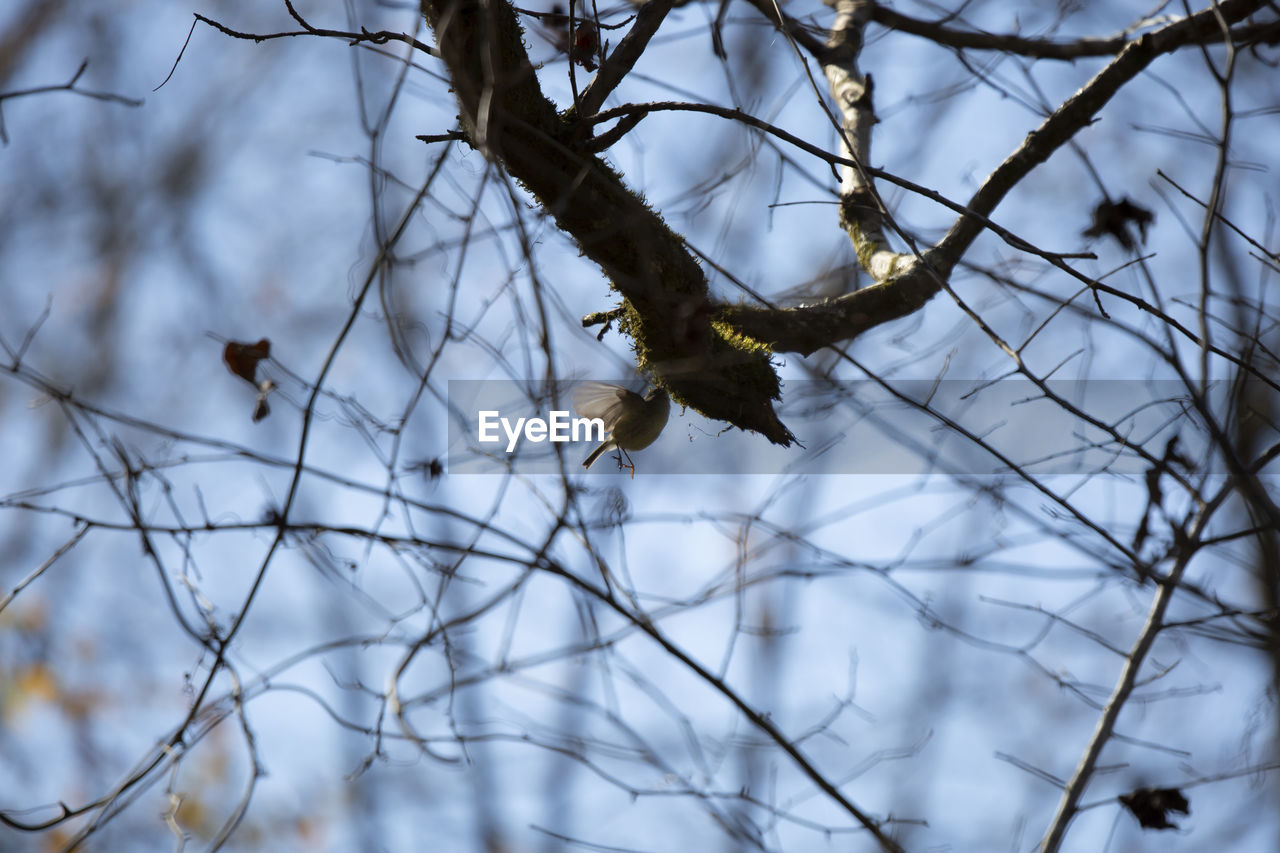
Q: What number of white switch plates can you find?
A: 0